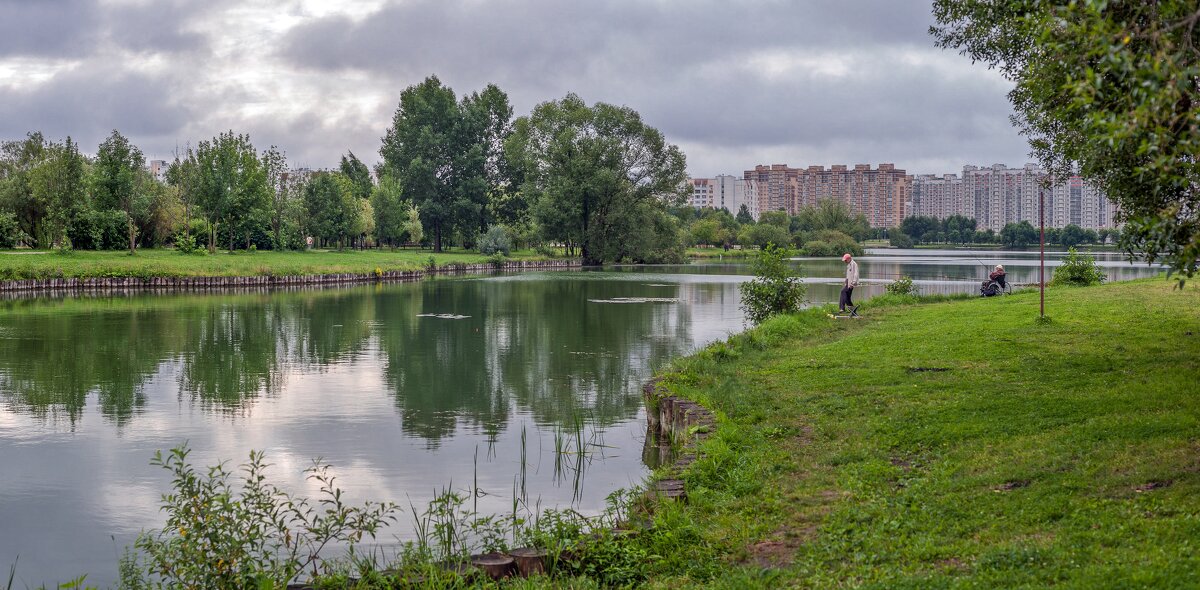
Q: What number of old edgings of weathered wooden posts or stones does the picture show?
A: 2